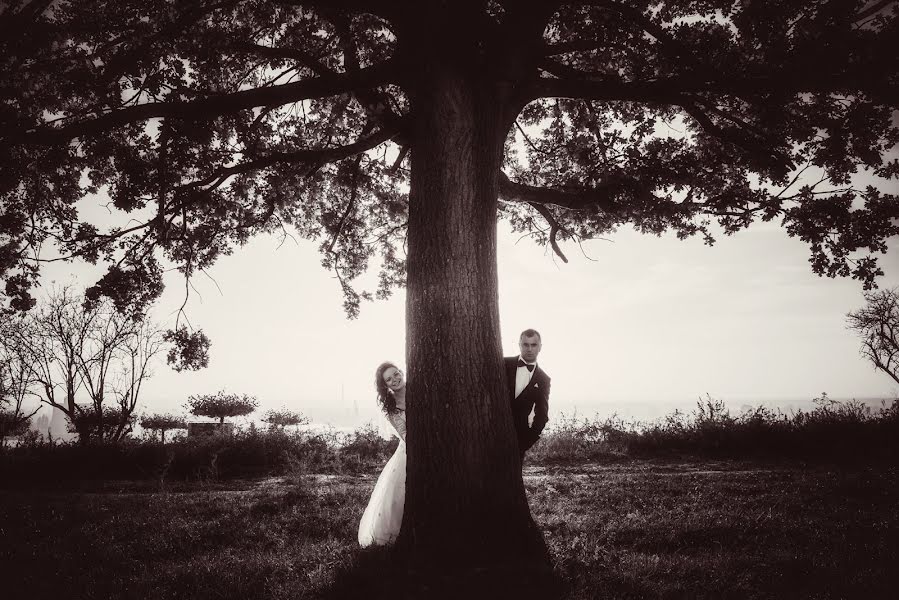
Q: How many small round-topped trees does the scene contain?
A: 3